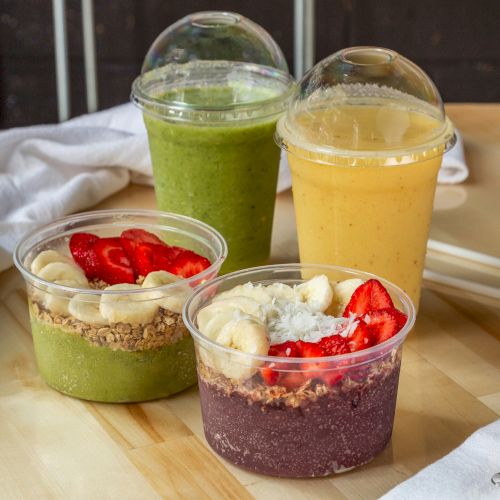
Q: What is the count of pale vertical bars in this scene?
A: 4